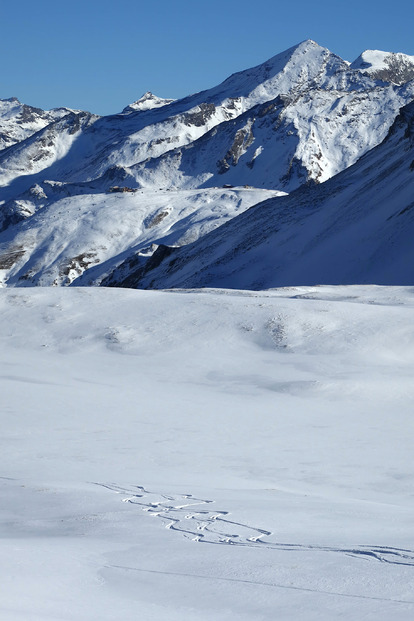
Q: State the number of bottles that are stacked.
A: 0